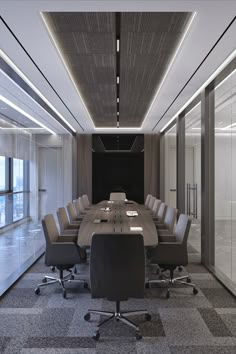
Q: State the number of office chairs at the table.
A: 14